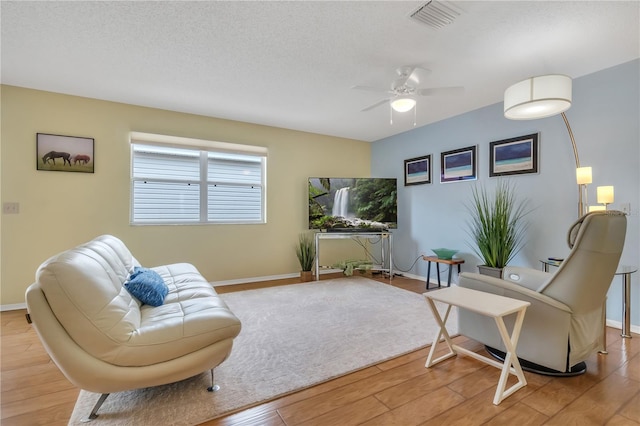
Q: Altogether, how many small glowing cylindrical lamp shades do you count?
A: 3